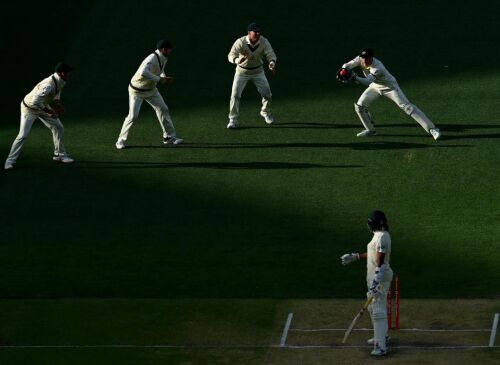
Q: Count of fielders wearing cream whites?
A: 4